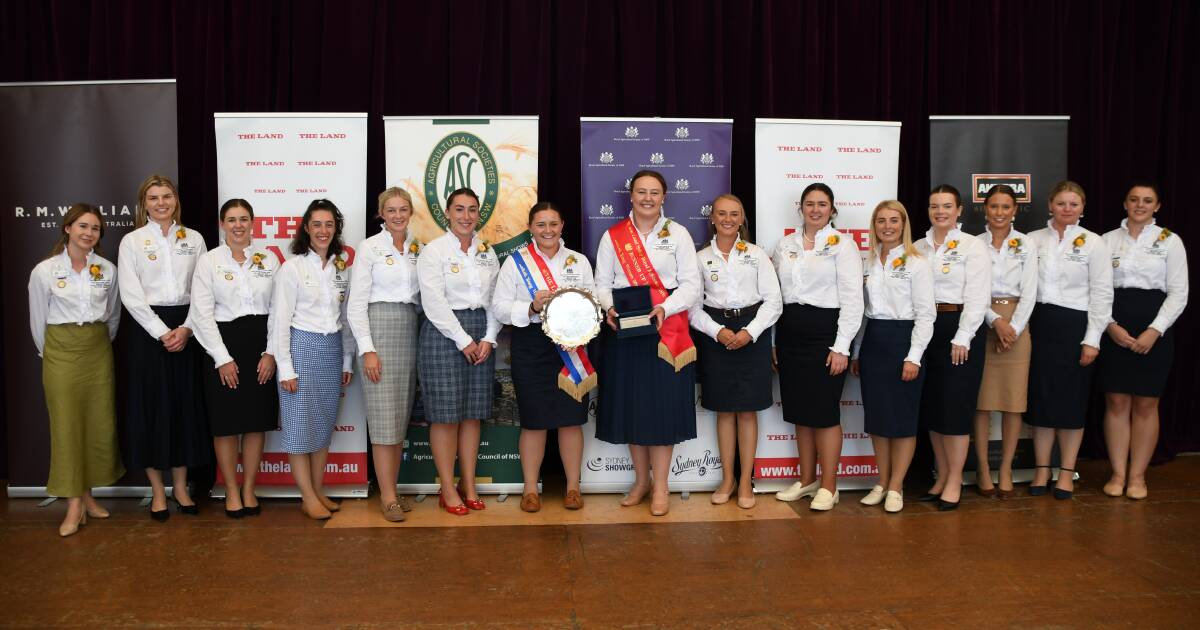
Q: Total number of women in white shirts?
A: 15